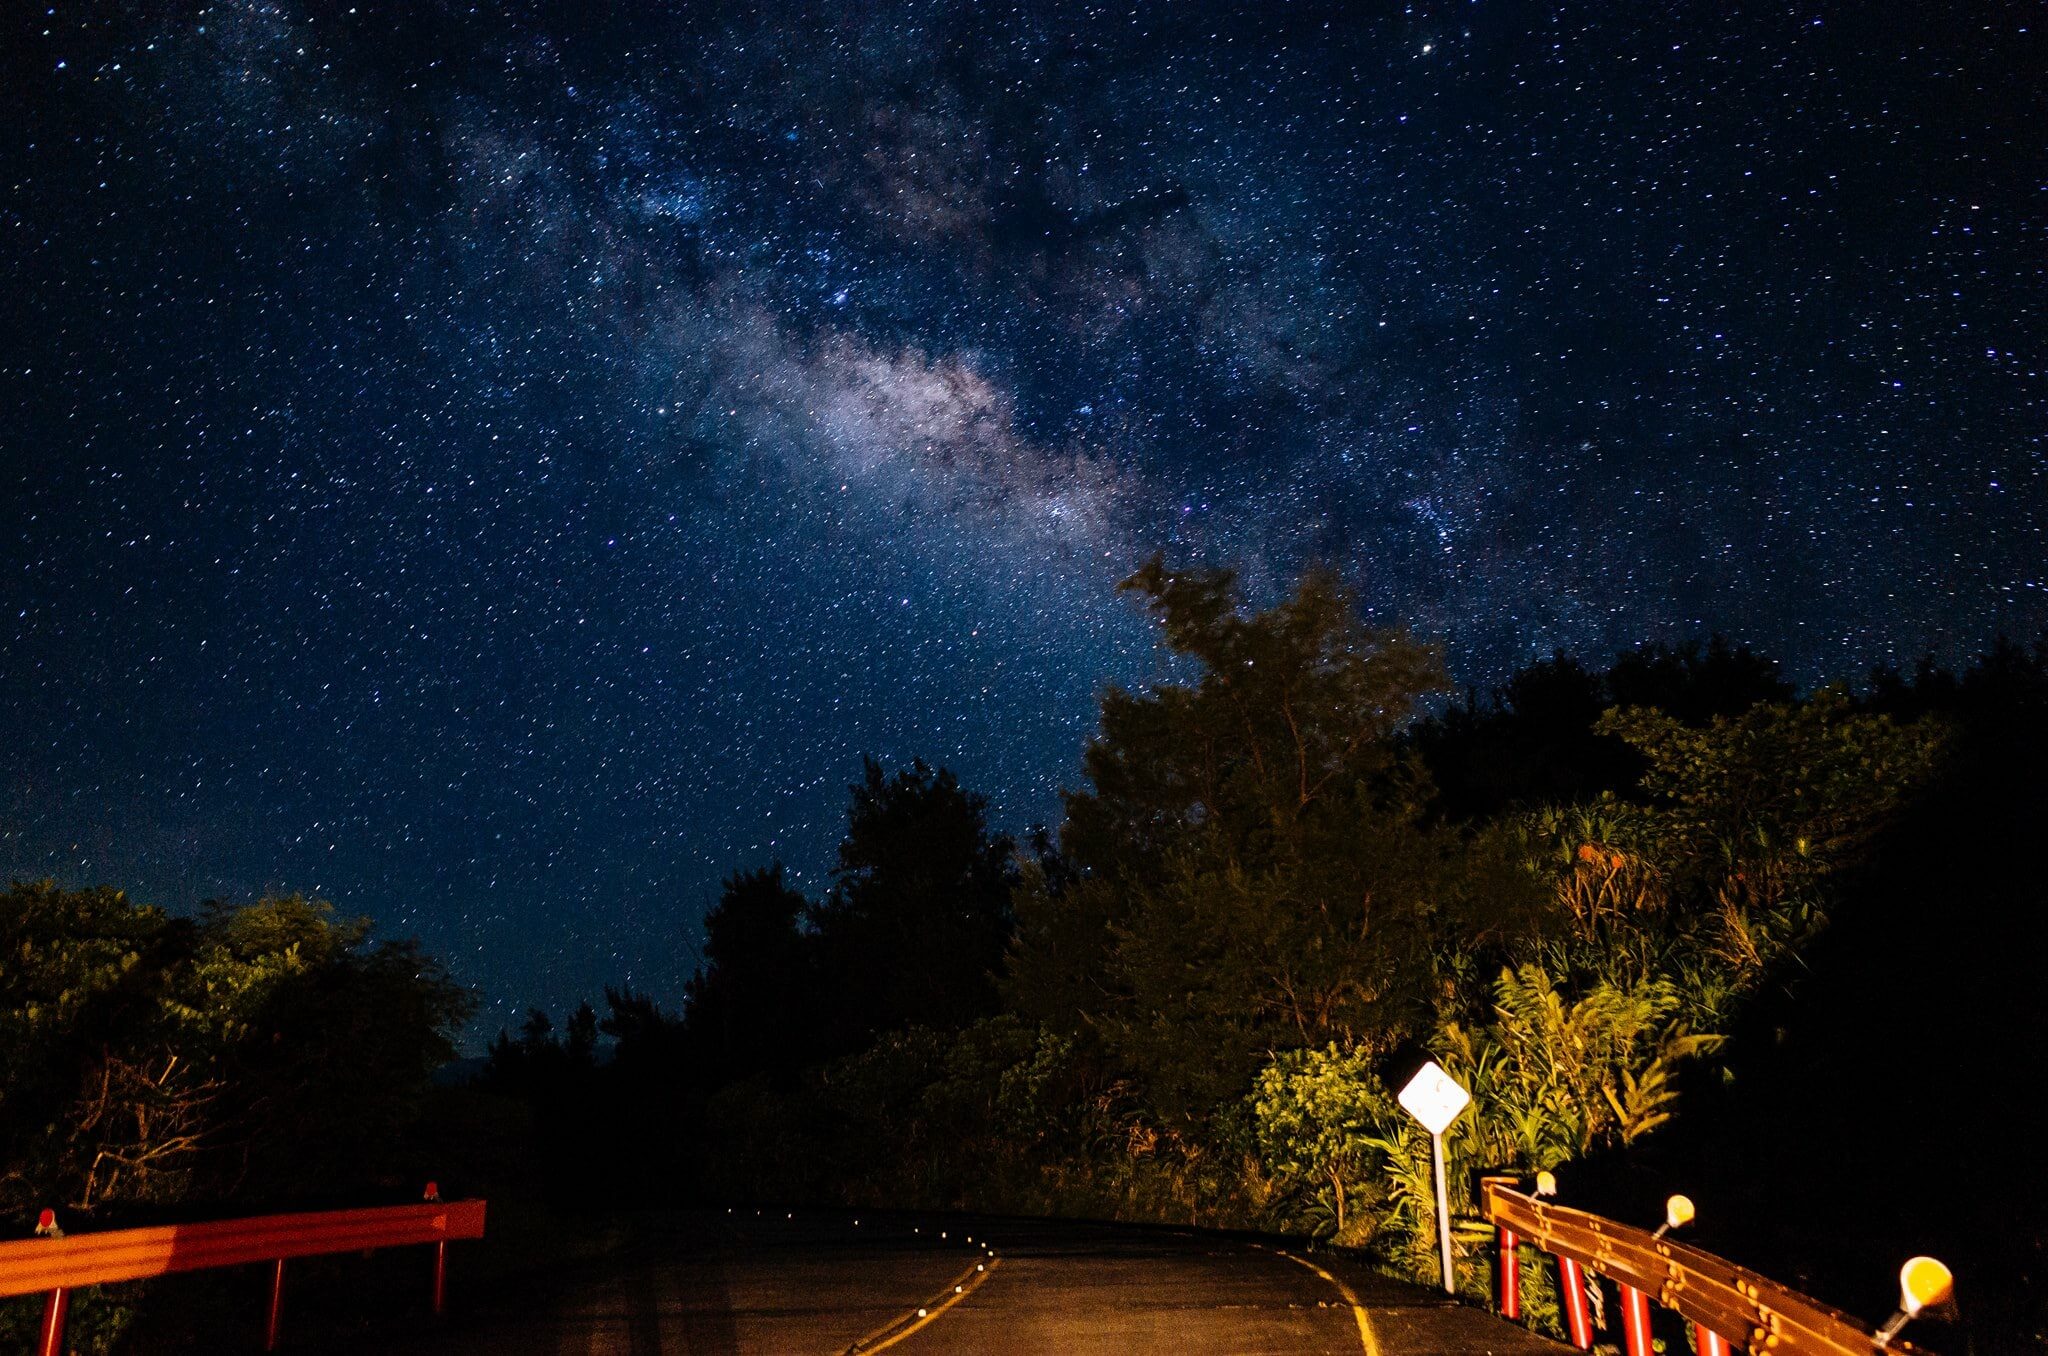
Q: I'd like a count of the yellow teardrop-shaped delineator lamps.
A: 3